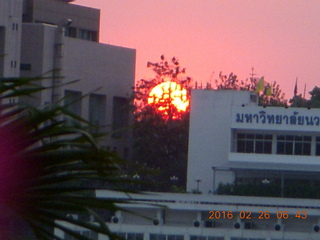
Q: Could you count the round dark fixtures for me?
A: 6